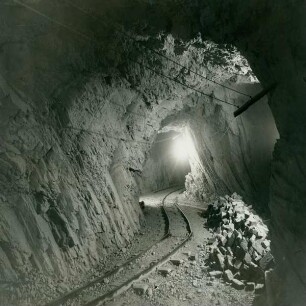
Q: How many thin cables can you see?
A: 2